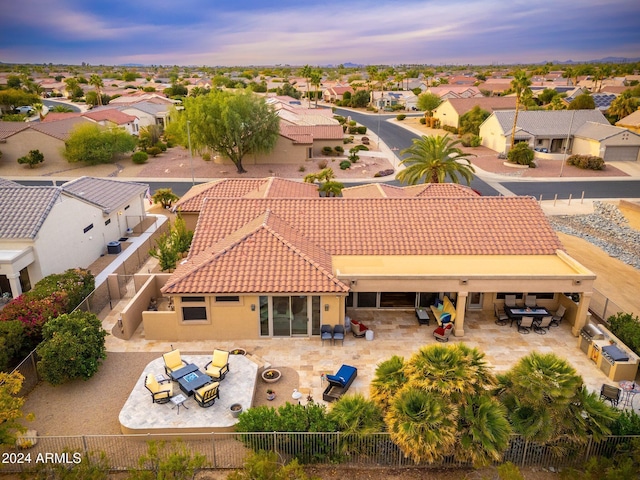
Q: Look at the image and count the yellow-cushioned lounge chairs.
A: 4